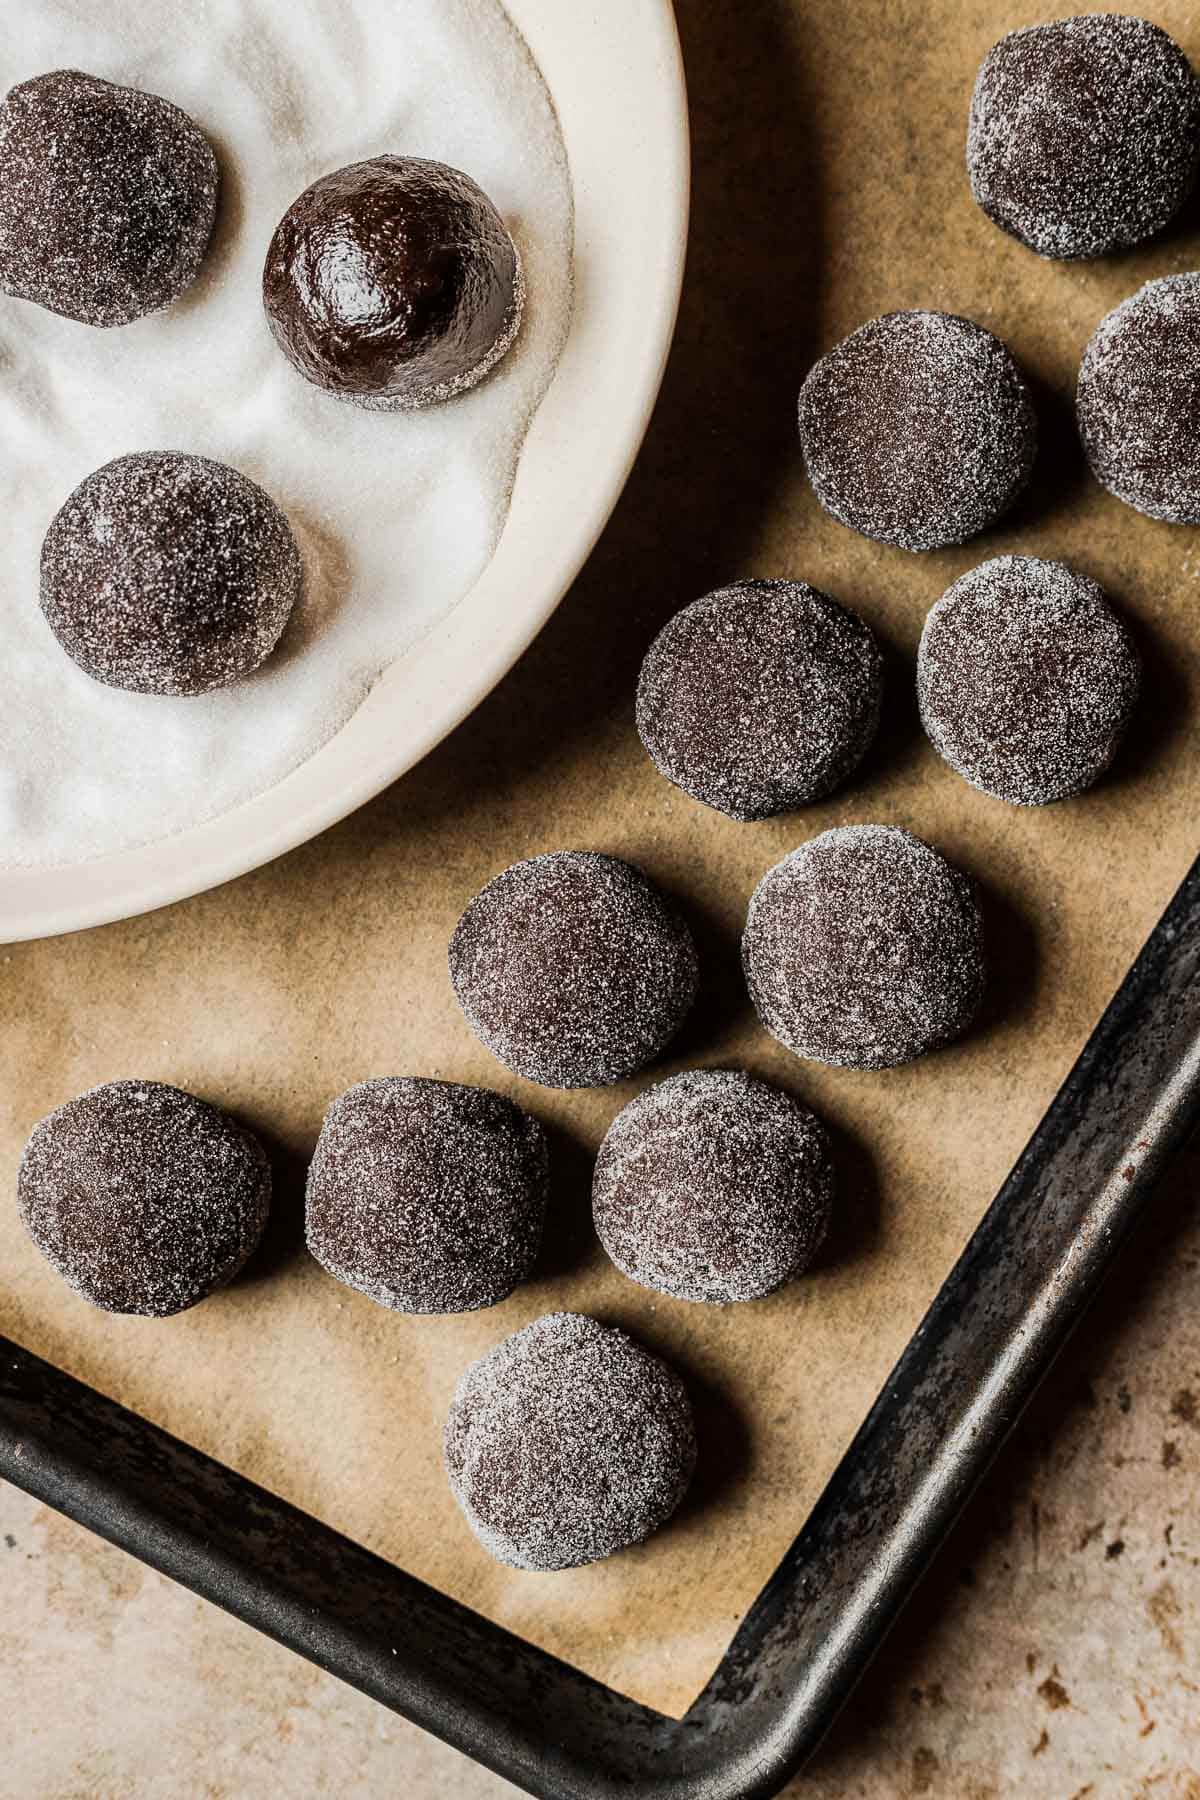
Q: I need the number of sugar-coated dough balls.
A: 13